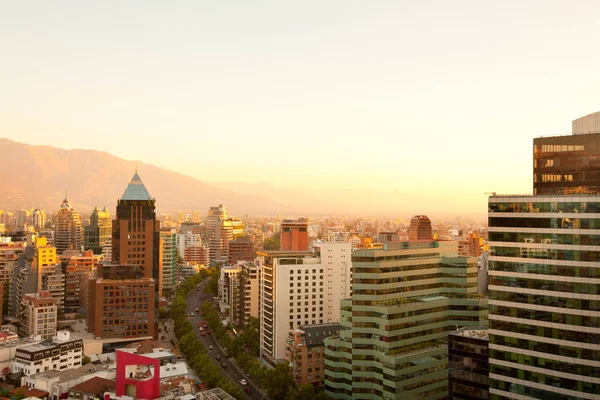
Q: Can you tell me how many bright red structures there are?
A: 1